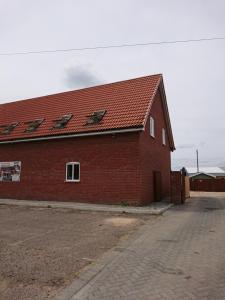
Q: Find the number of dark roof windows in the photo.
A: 4